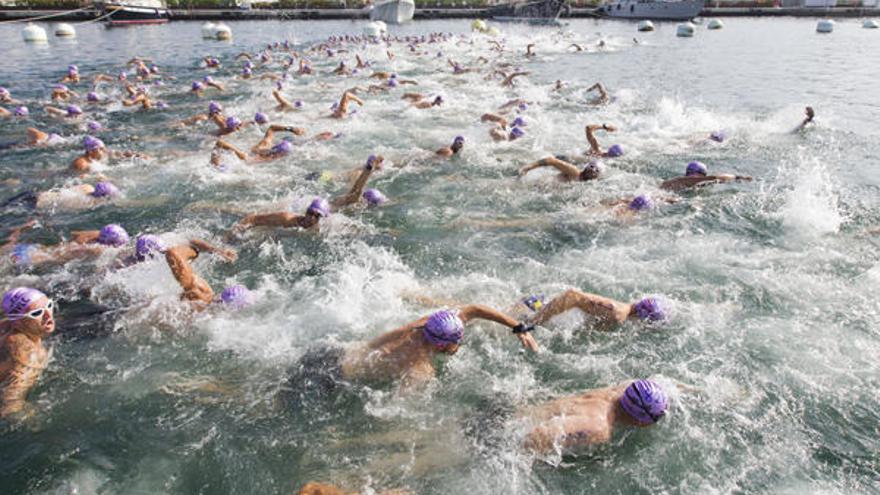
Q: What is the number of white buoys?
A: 11